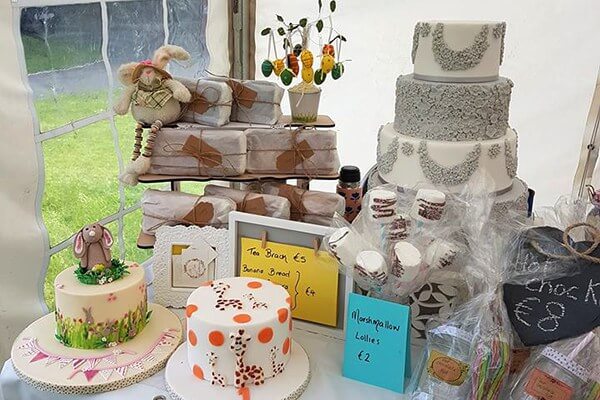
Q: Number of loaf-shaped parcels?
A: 7